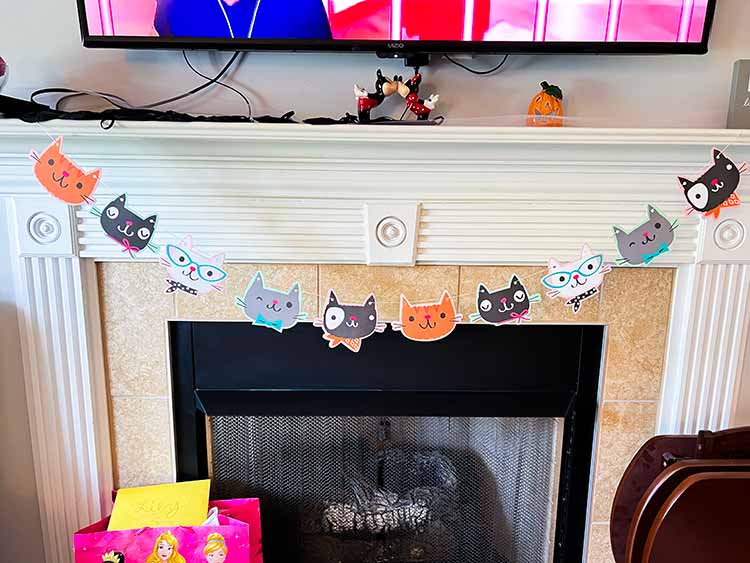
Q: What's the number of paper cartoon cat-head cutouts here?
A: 10